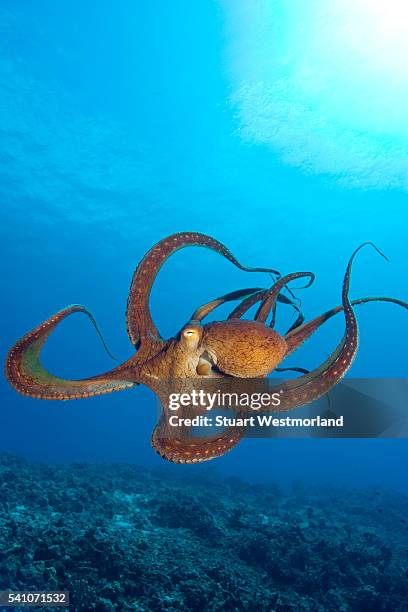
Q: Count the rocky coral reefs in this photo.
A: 1